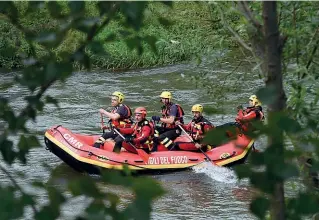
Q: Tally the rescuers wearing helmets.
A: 5